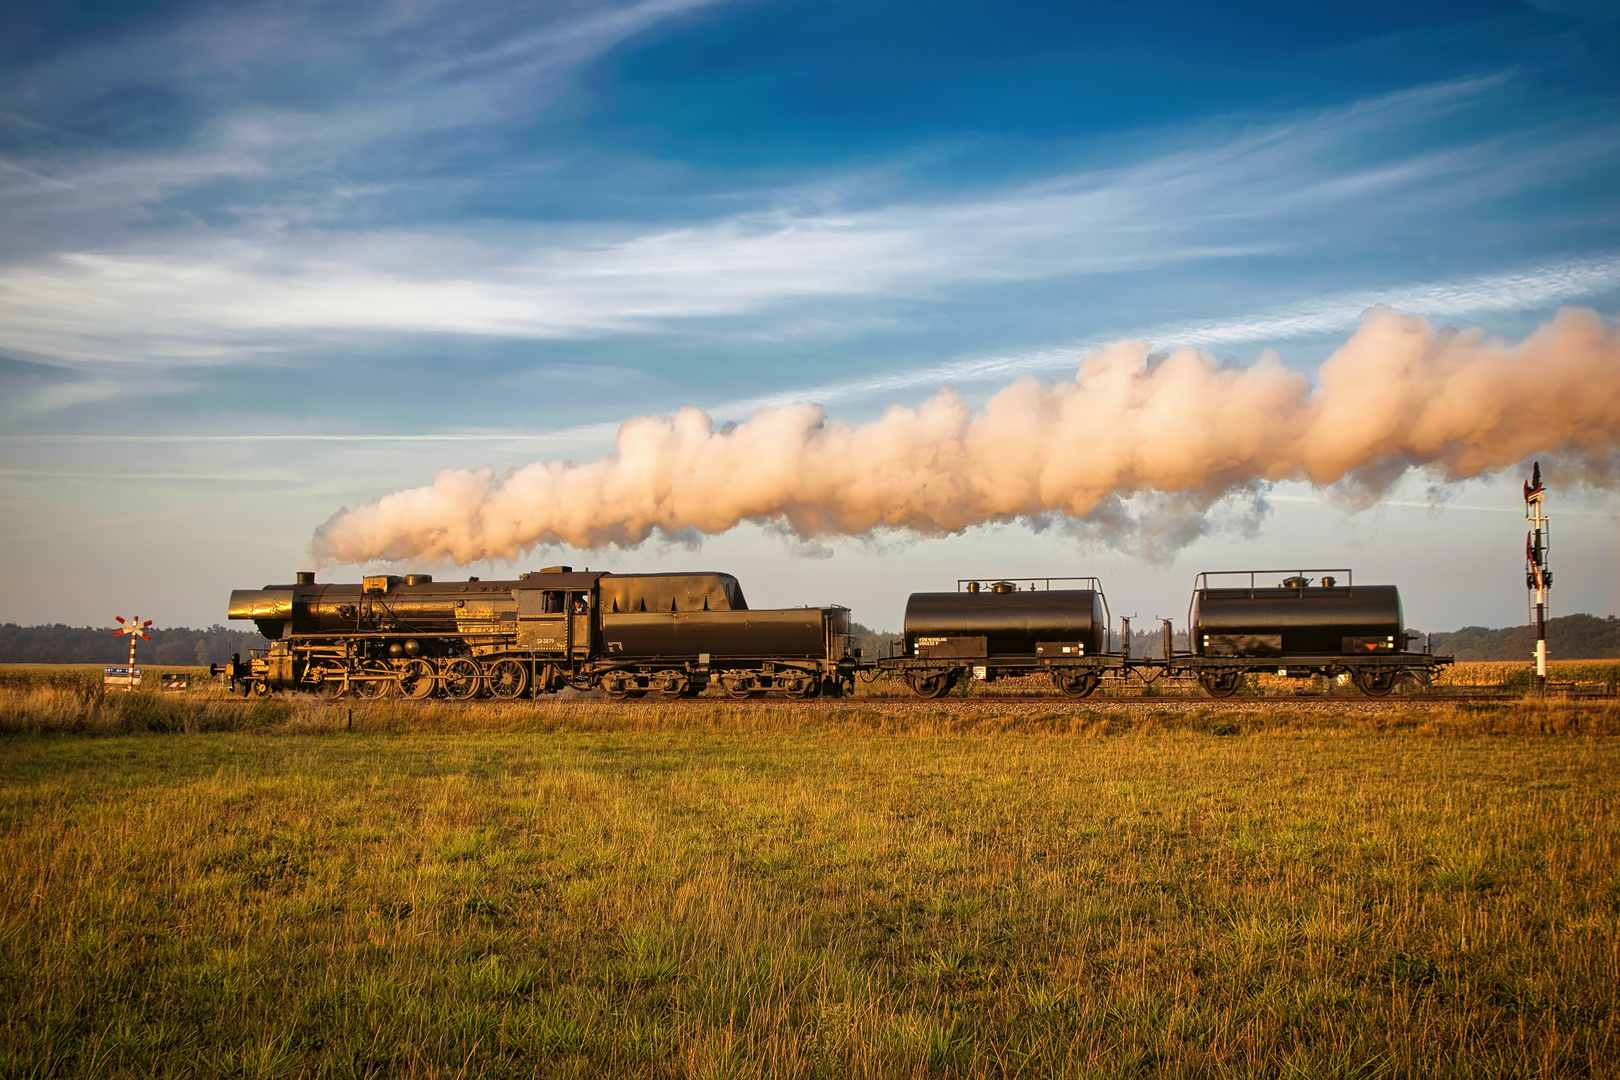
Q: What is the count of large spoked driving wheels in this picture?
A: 5